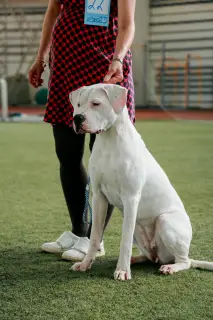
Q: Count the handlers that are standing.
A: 1